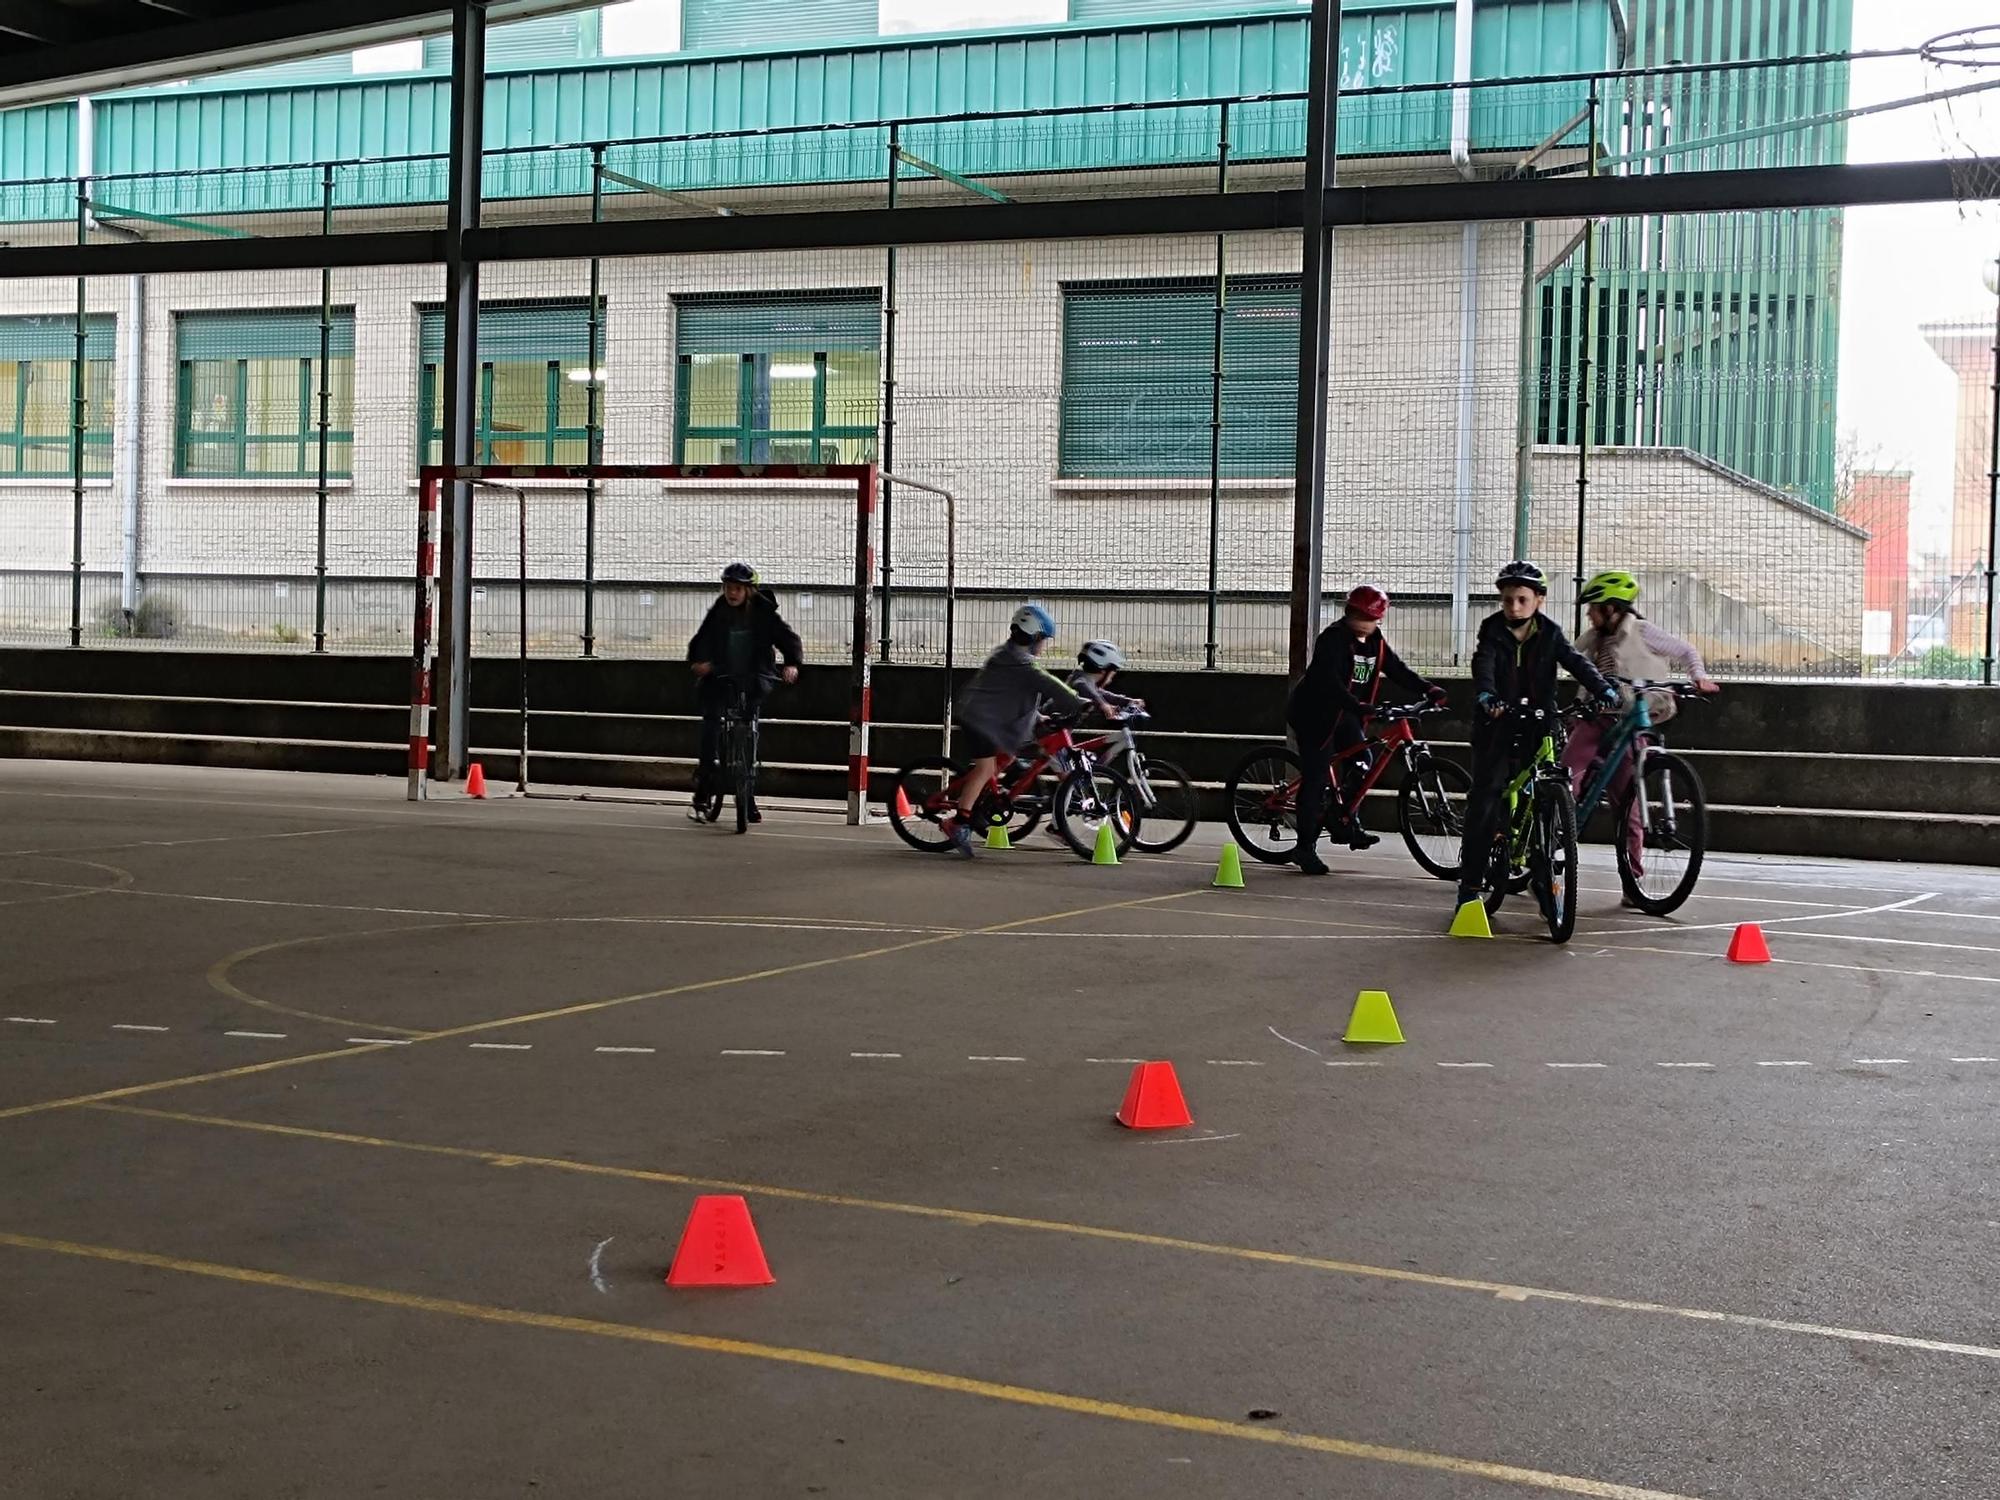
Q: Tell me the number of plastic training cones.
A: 10